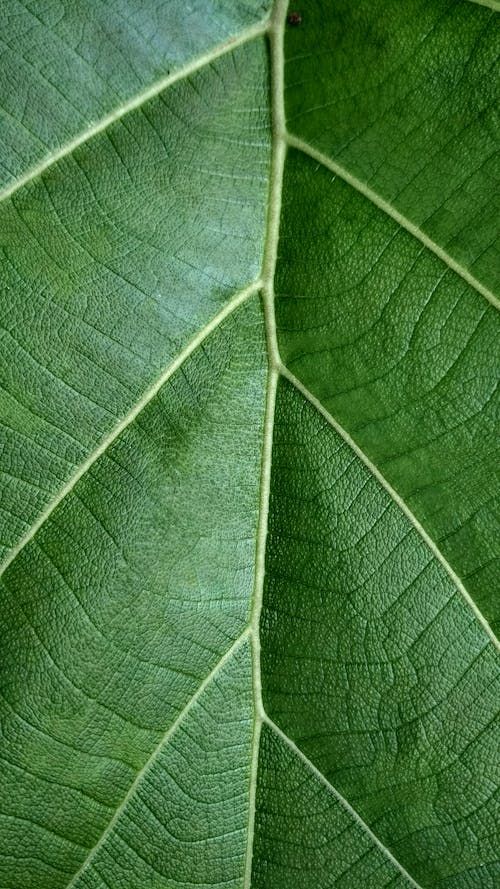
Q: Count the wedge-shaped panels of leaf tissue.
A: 8